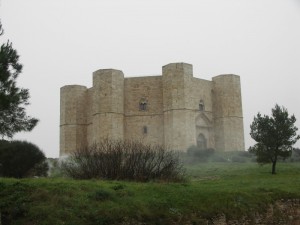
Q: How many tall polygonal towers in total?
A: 4